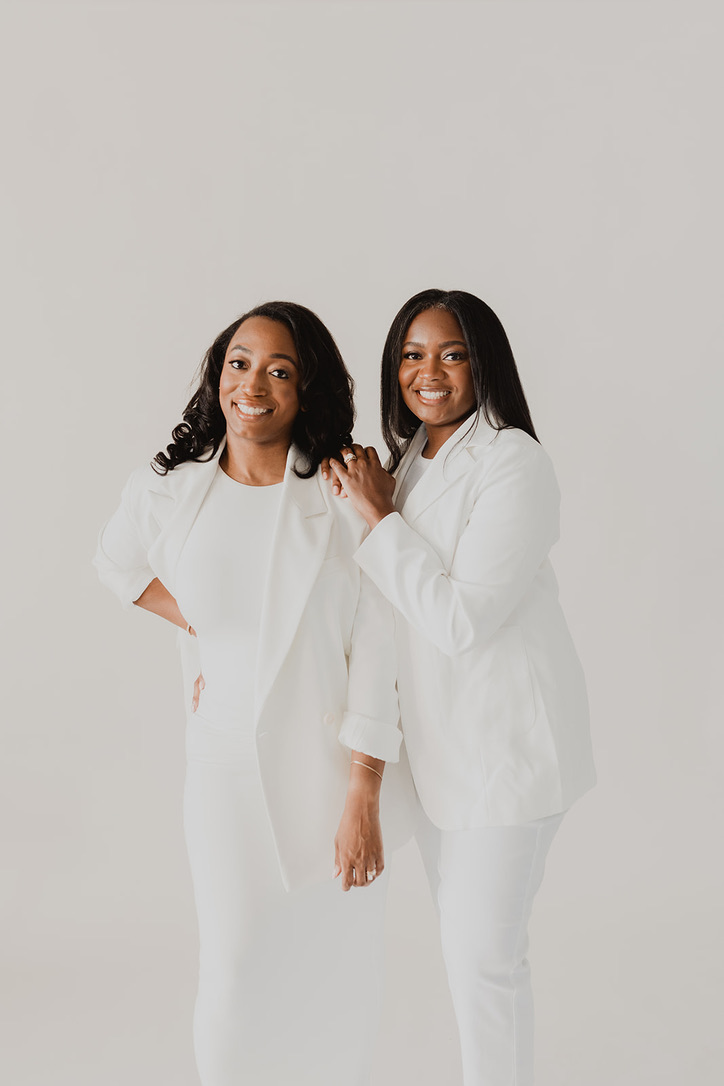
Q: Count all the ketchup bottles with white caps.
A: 0